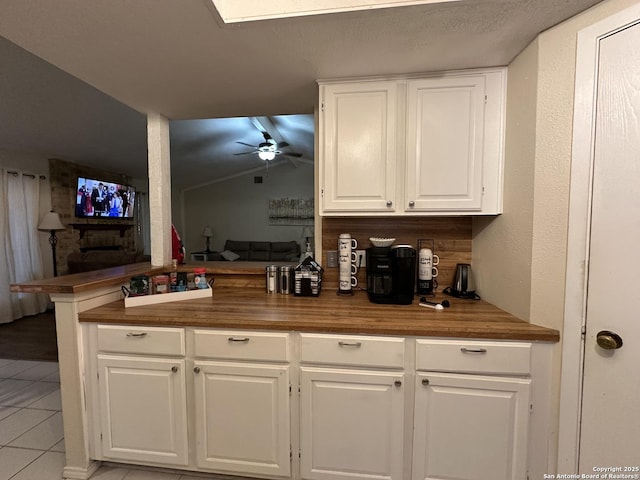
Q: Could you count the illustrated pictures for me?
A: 1